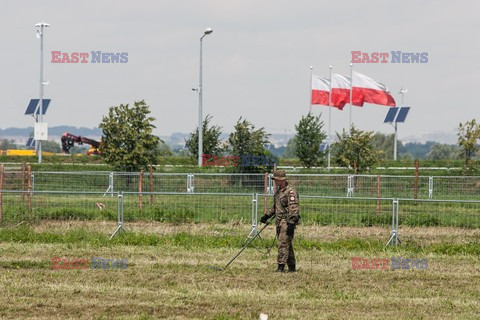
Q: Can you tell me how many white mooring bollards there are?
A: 0